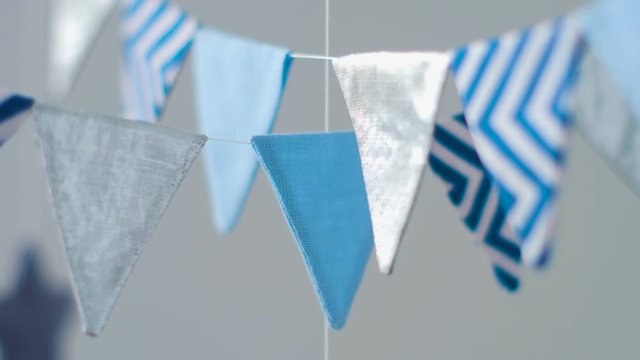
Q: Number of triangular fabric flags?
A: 11